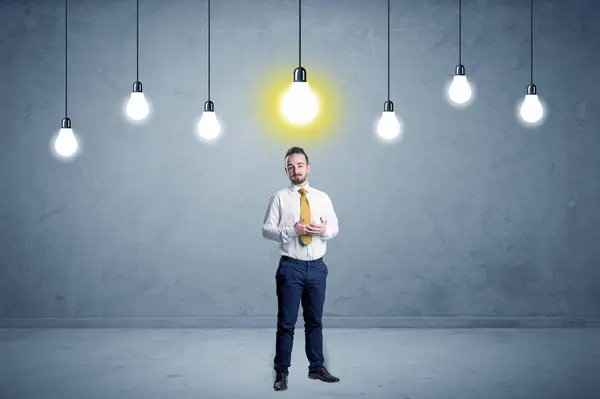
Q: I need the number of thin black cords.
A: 7